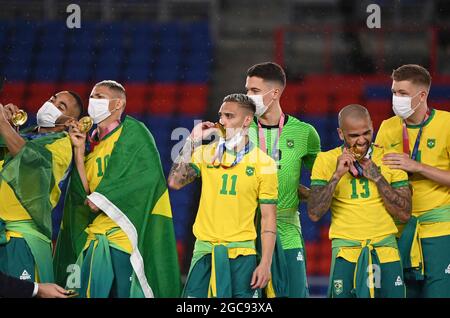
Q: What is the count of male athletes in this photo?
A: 6